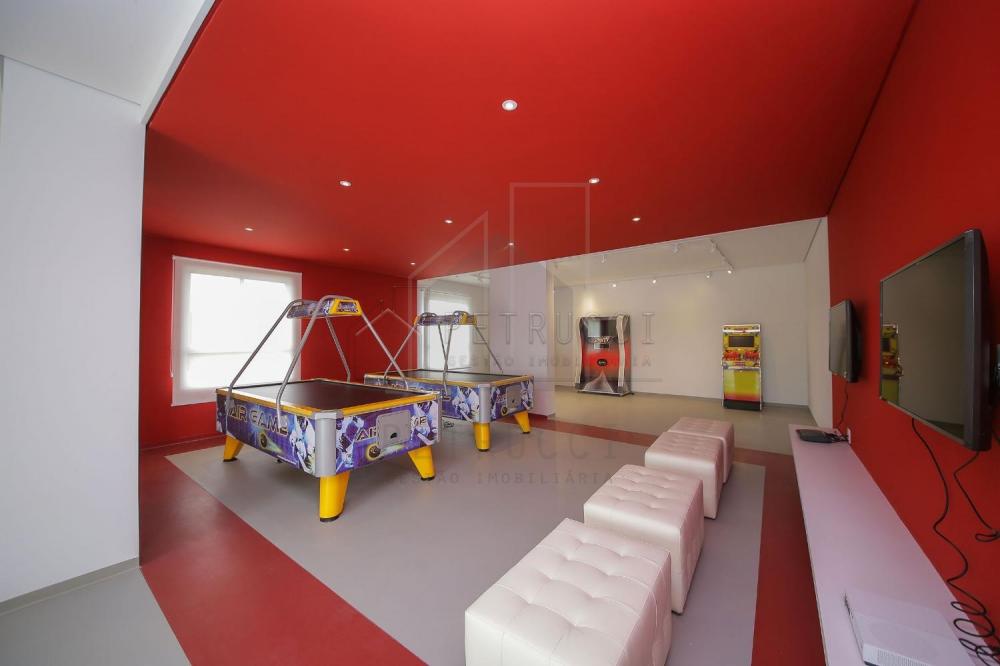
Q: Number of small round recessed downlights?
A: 9